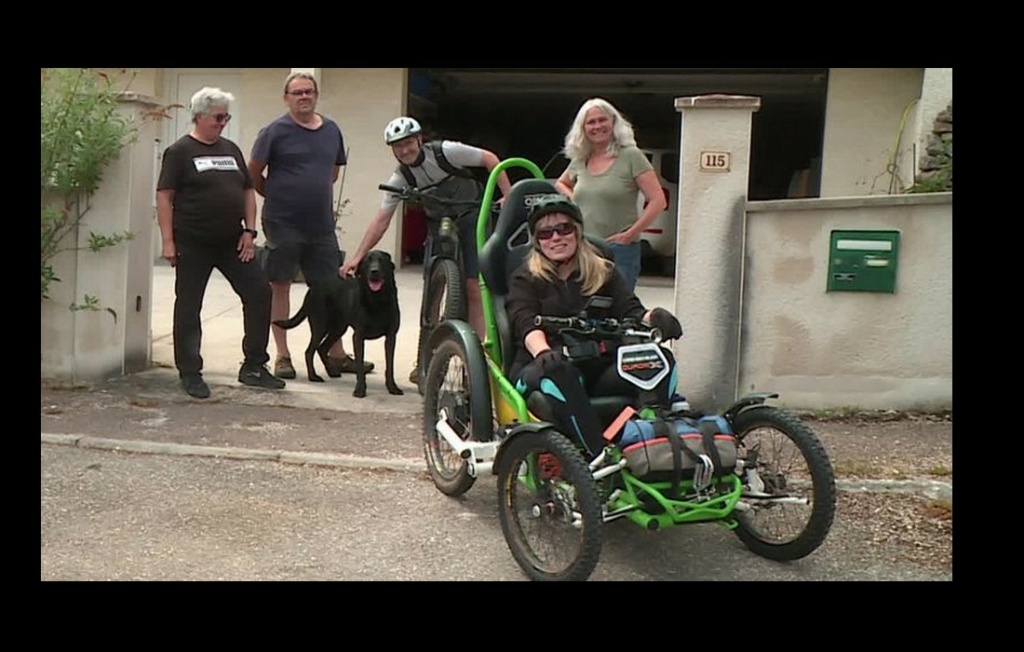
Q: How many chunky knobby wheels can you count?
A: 4